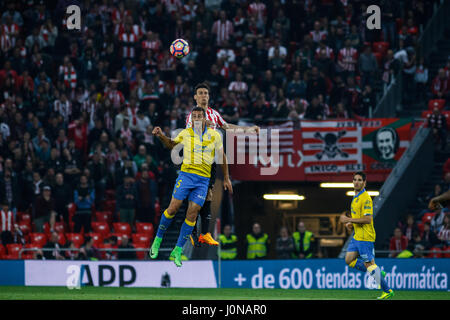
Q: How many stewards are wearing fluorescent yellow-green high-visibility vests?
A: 3